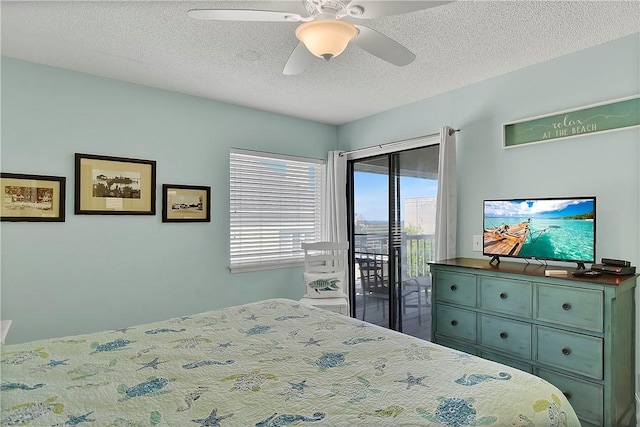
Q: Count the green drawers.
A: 9